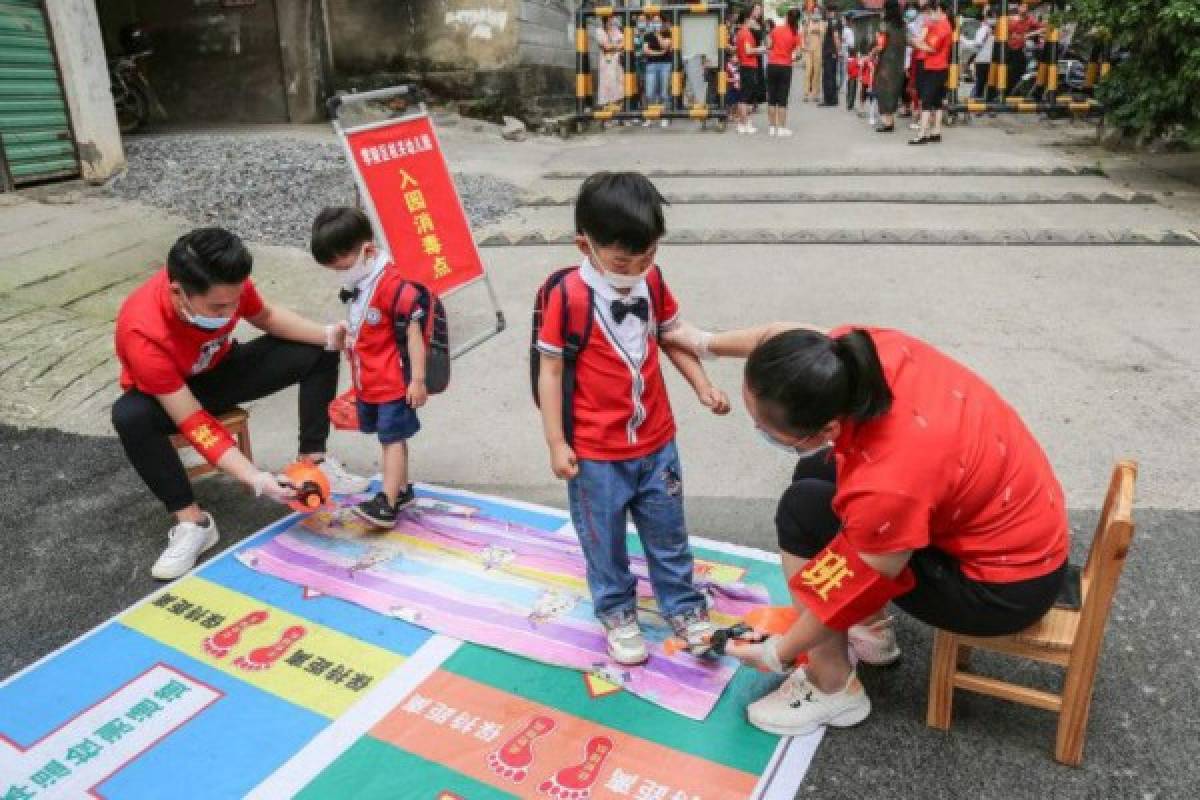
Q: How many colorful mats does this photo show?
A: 2